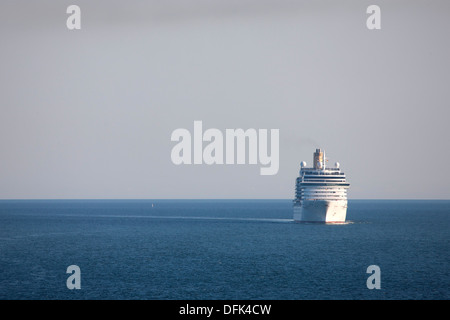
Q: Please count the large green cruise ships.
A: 0